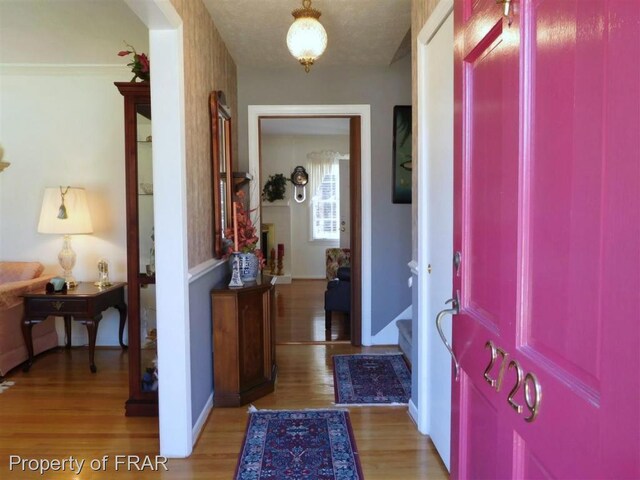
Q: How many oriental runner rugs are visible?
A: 2